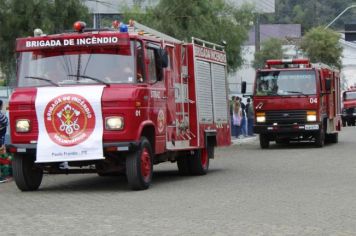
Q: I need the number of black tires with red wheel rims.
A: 2